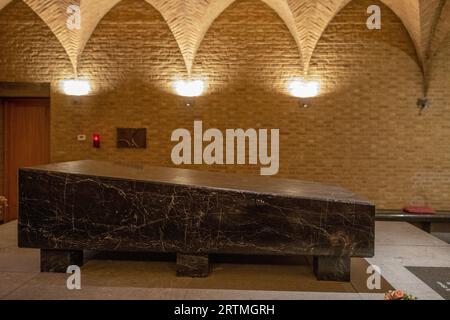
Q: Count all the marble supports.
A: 3